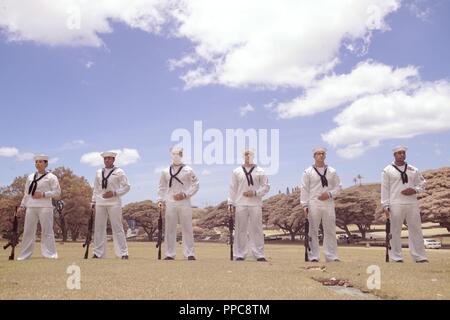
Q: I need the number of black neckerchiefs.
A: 6